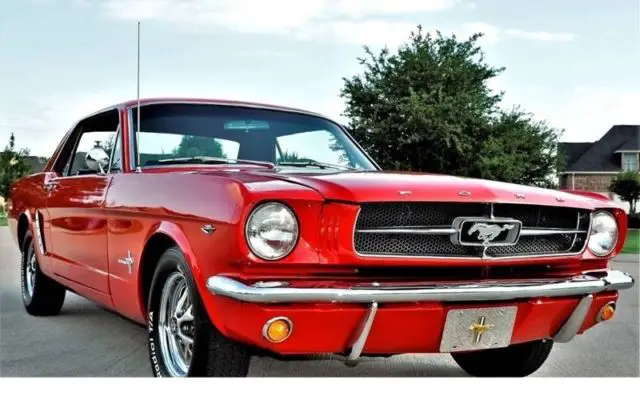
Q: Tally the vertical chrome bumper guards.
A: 2